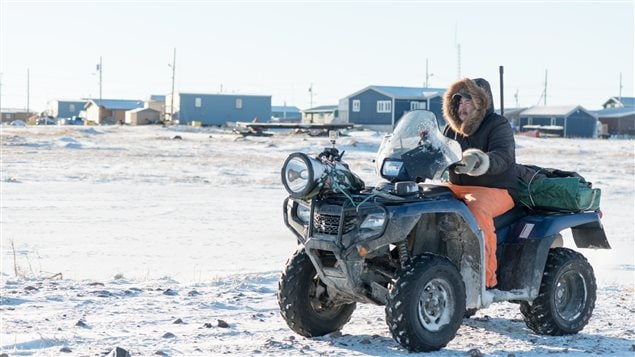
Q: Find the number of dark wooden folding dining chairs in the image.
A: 0